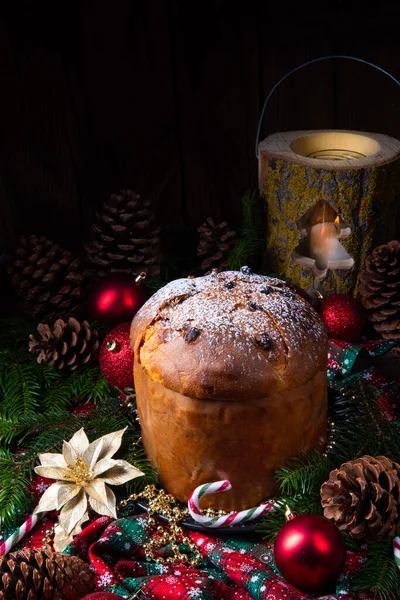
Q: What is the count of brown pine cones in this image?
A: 7